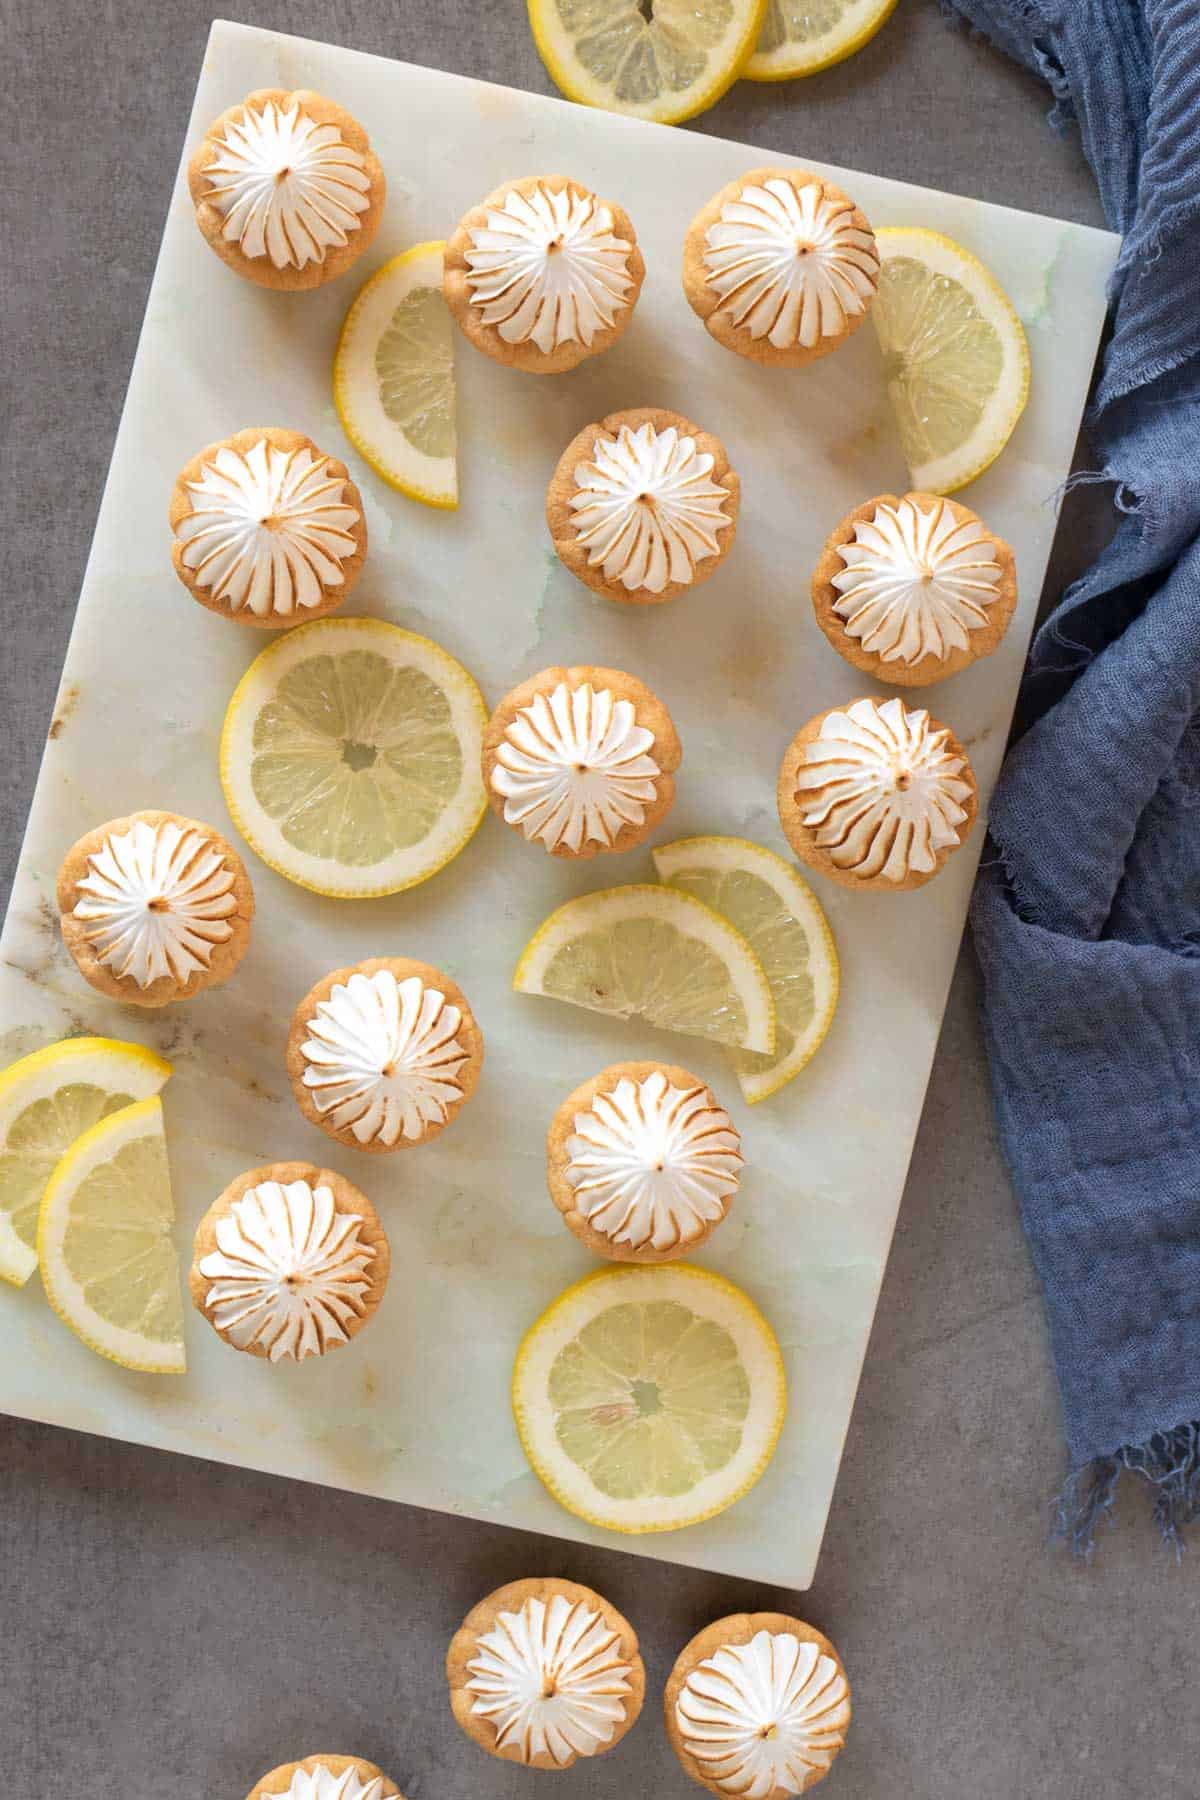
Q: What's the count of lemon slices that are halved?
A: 6